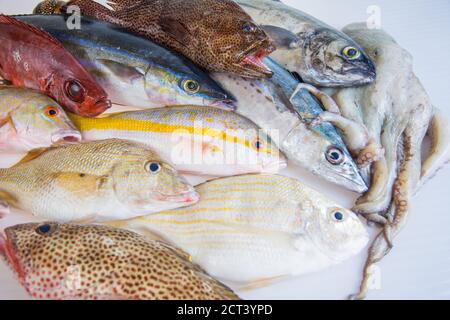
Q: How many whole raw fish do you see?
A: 10